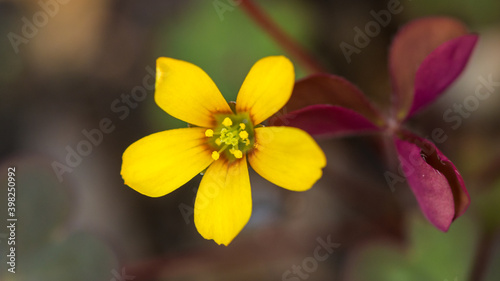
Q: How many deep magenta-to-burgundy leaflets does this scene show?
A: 3